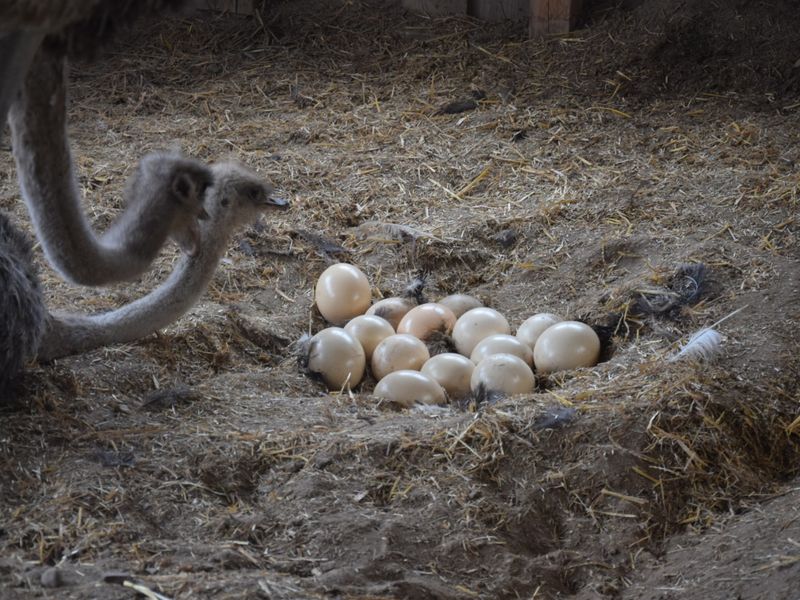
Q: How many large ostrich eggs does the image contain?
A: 14